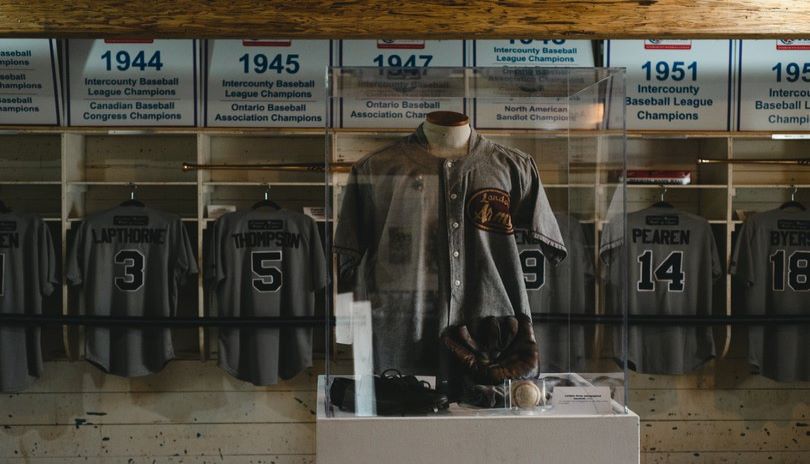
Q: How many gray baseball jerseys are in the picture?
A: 7